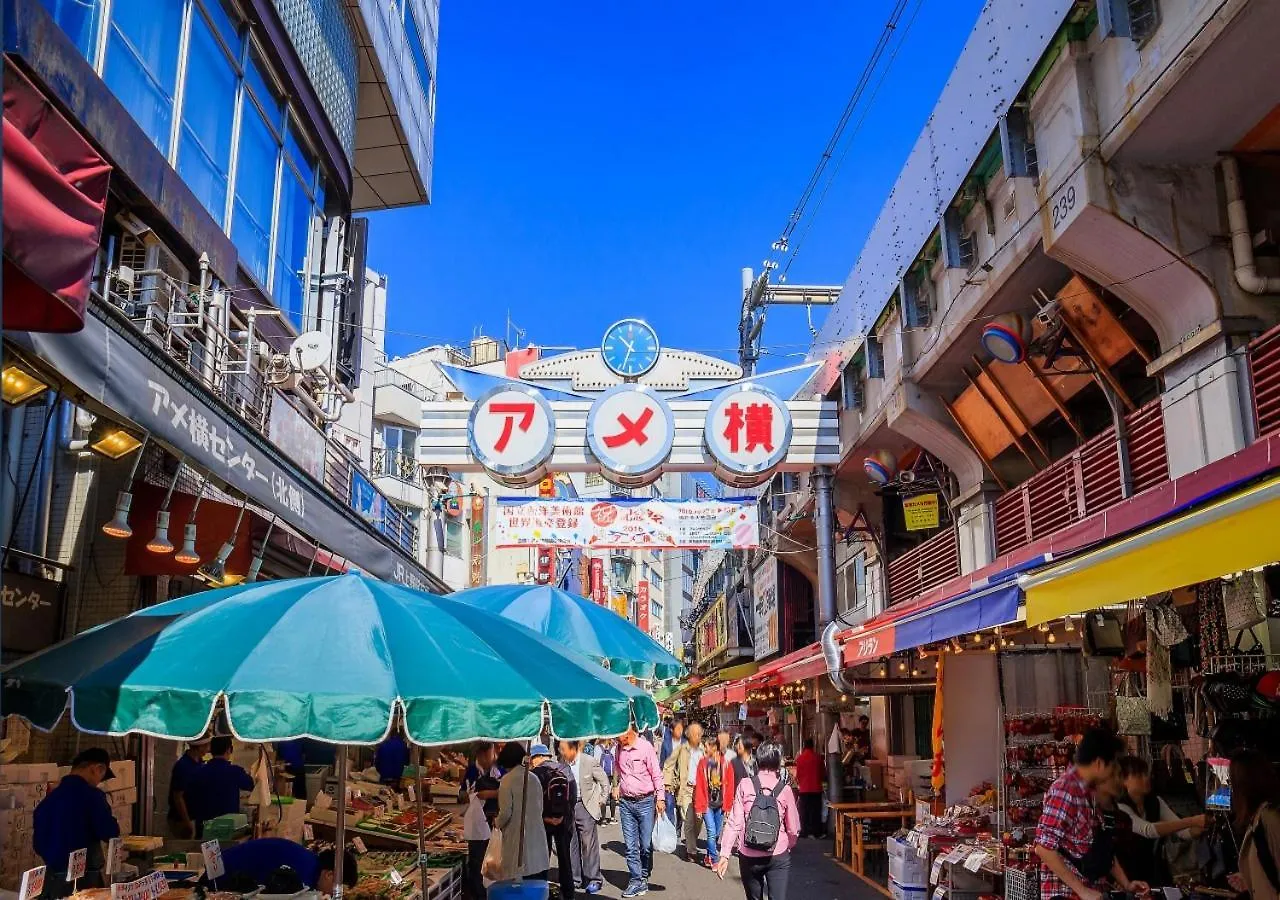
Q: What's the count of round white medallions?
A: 3